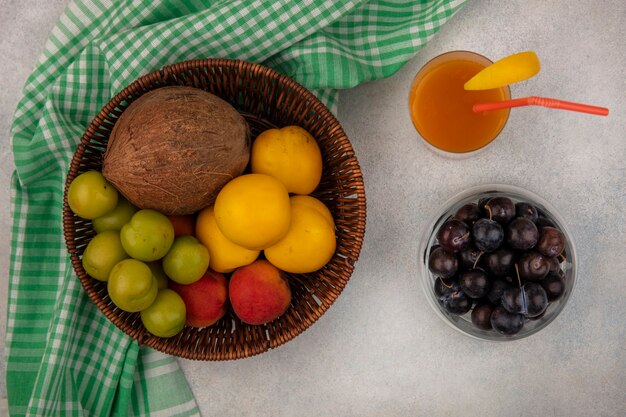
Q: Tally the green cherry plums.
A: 8